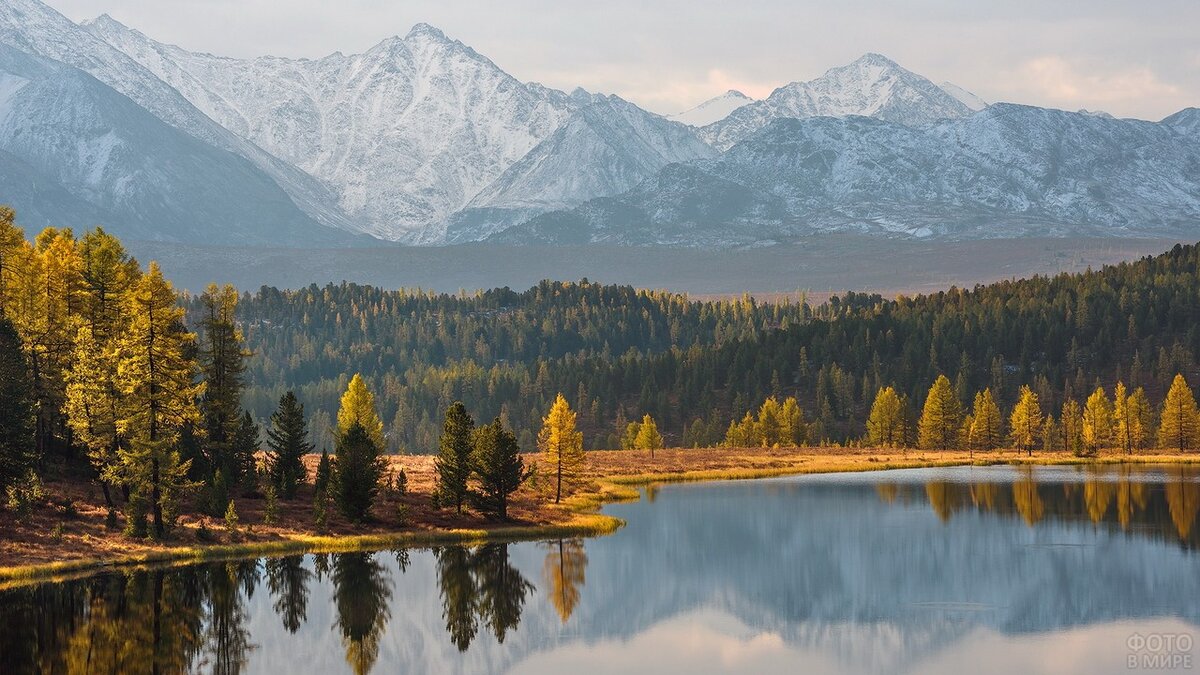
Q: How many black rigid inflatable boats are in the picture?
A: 0